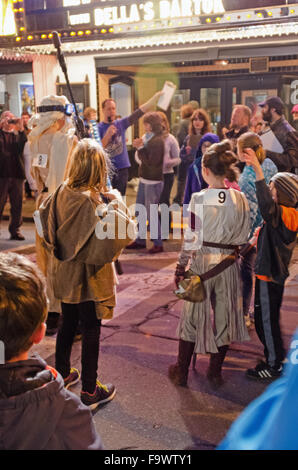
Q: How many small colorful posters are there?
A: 1